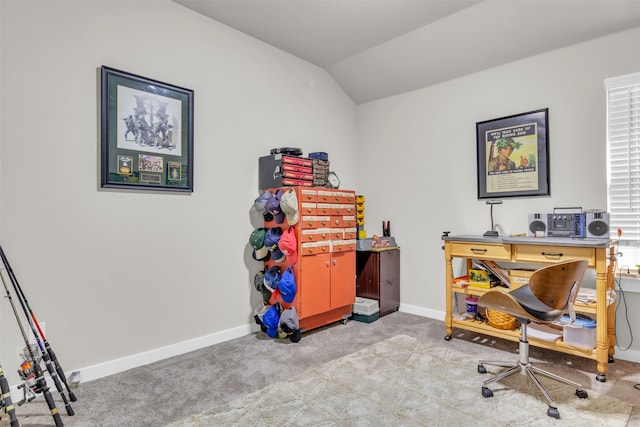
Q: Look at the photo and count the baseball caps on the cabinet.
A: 12